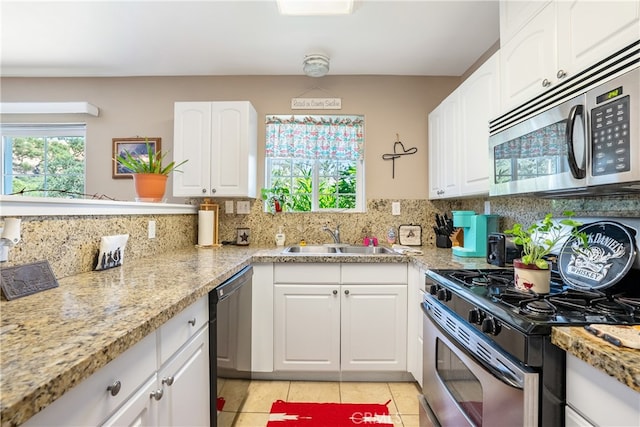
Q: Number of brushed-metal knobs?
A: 12